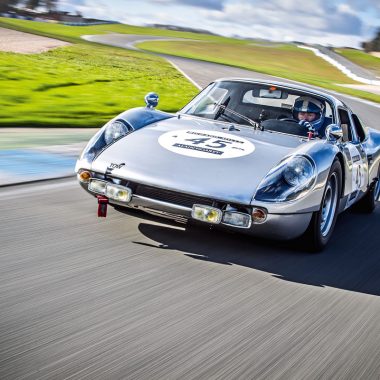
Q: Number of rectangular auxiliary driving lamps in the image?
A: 4